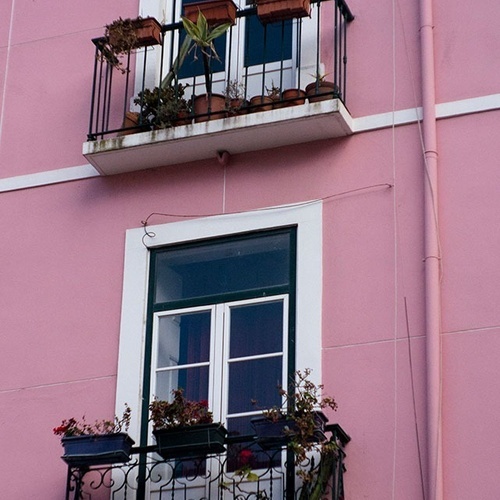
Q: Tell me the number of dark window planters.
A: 3